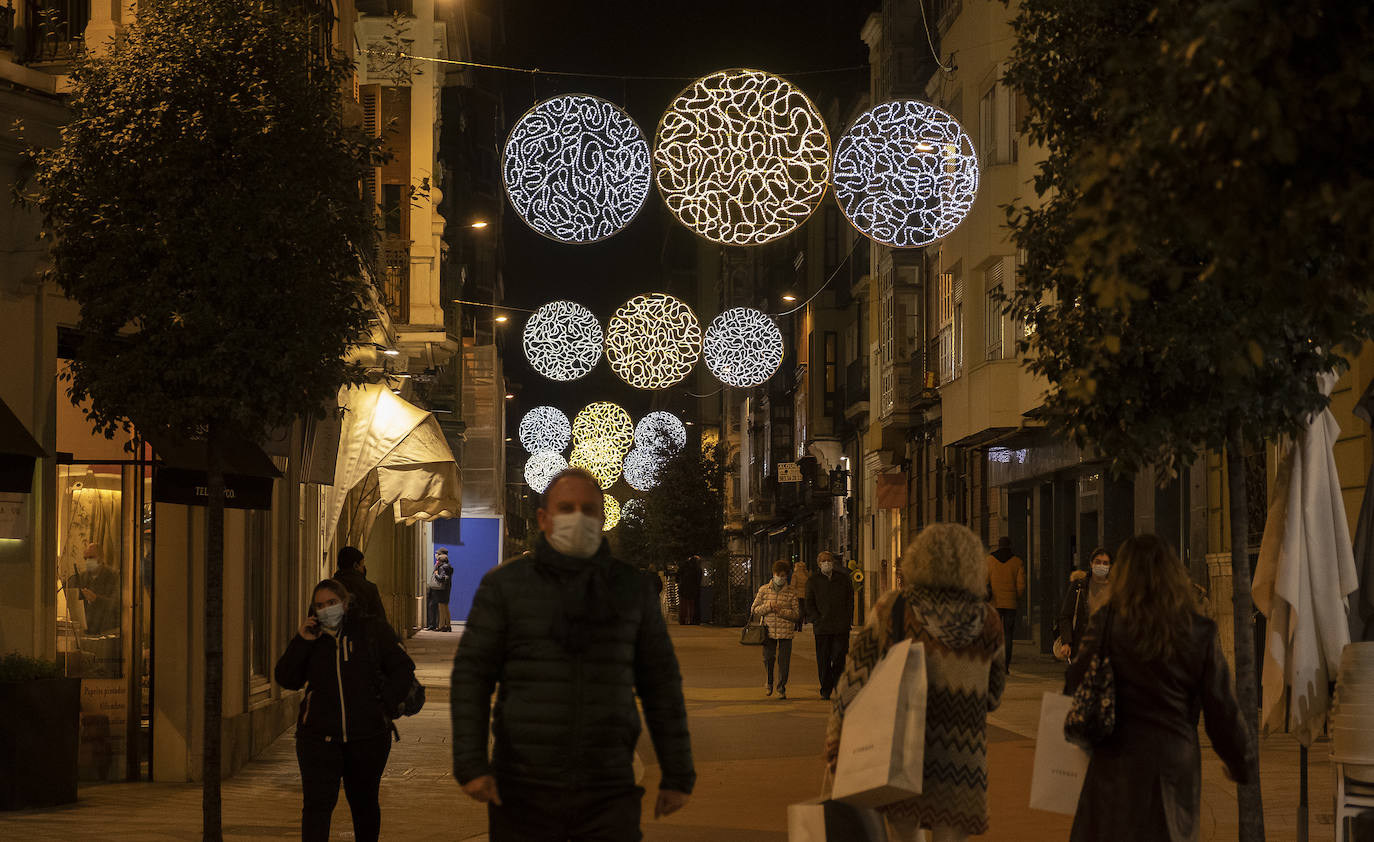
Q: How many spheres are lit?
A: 14